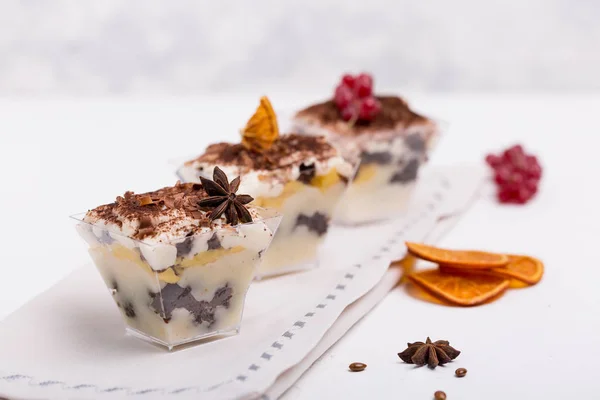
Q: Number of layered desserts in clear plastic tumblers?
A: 3